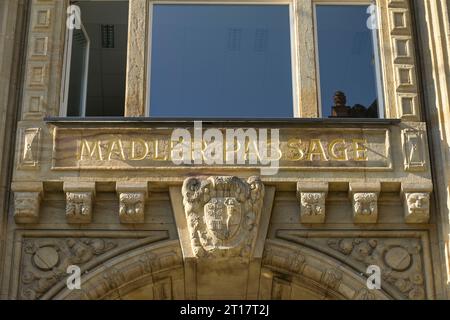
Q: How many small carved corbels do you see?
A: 6